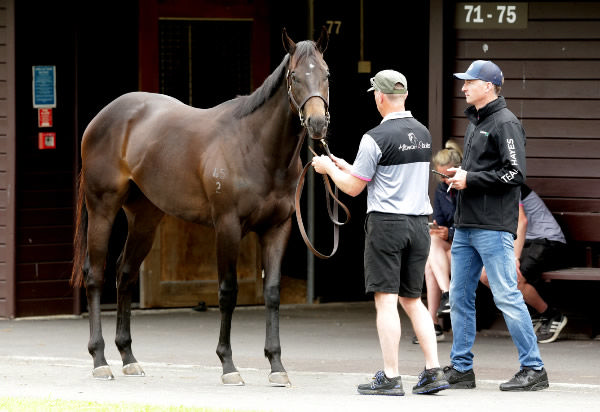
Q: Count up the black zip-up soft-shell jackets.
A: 1